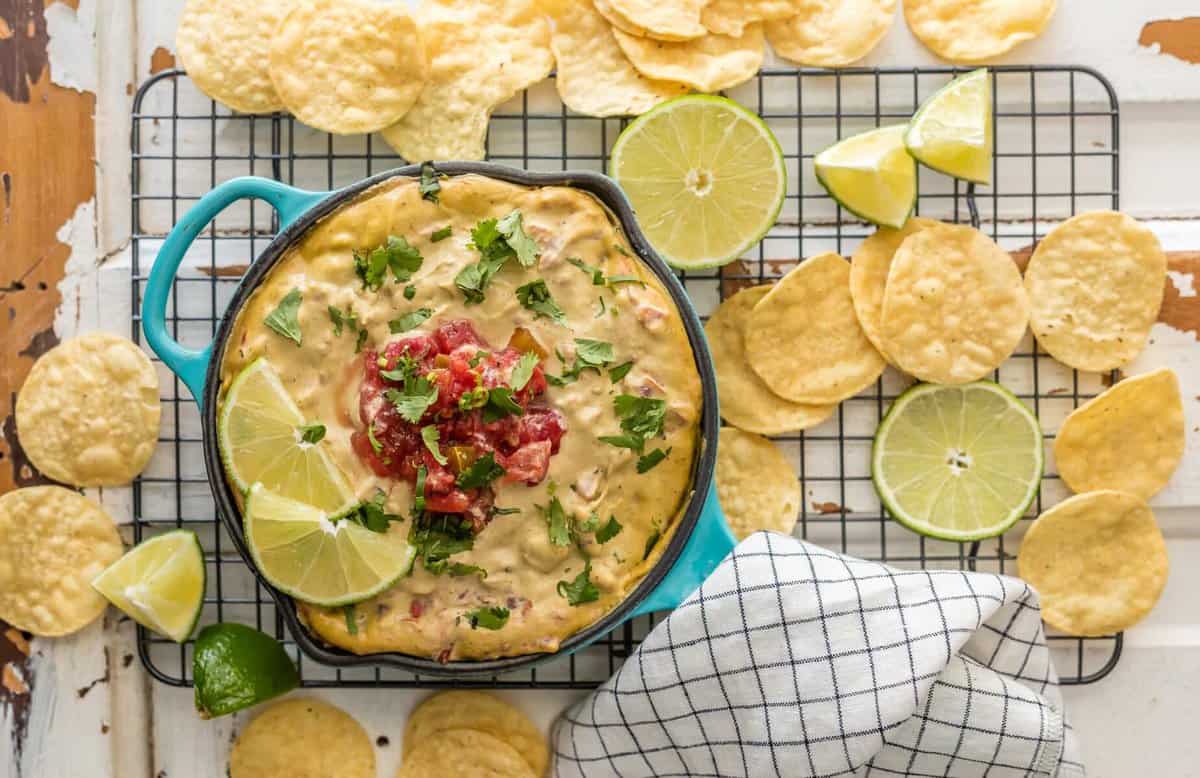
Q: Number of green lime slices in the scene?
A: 8